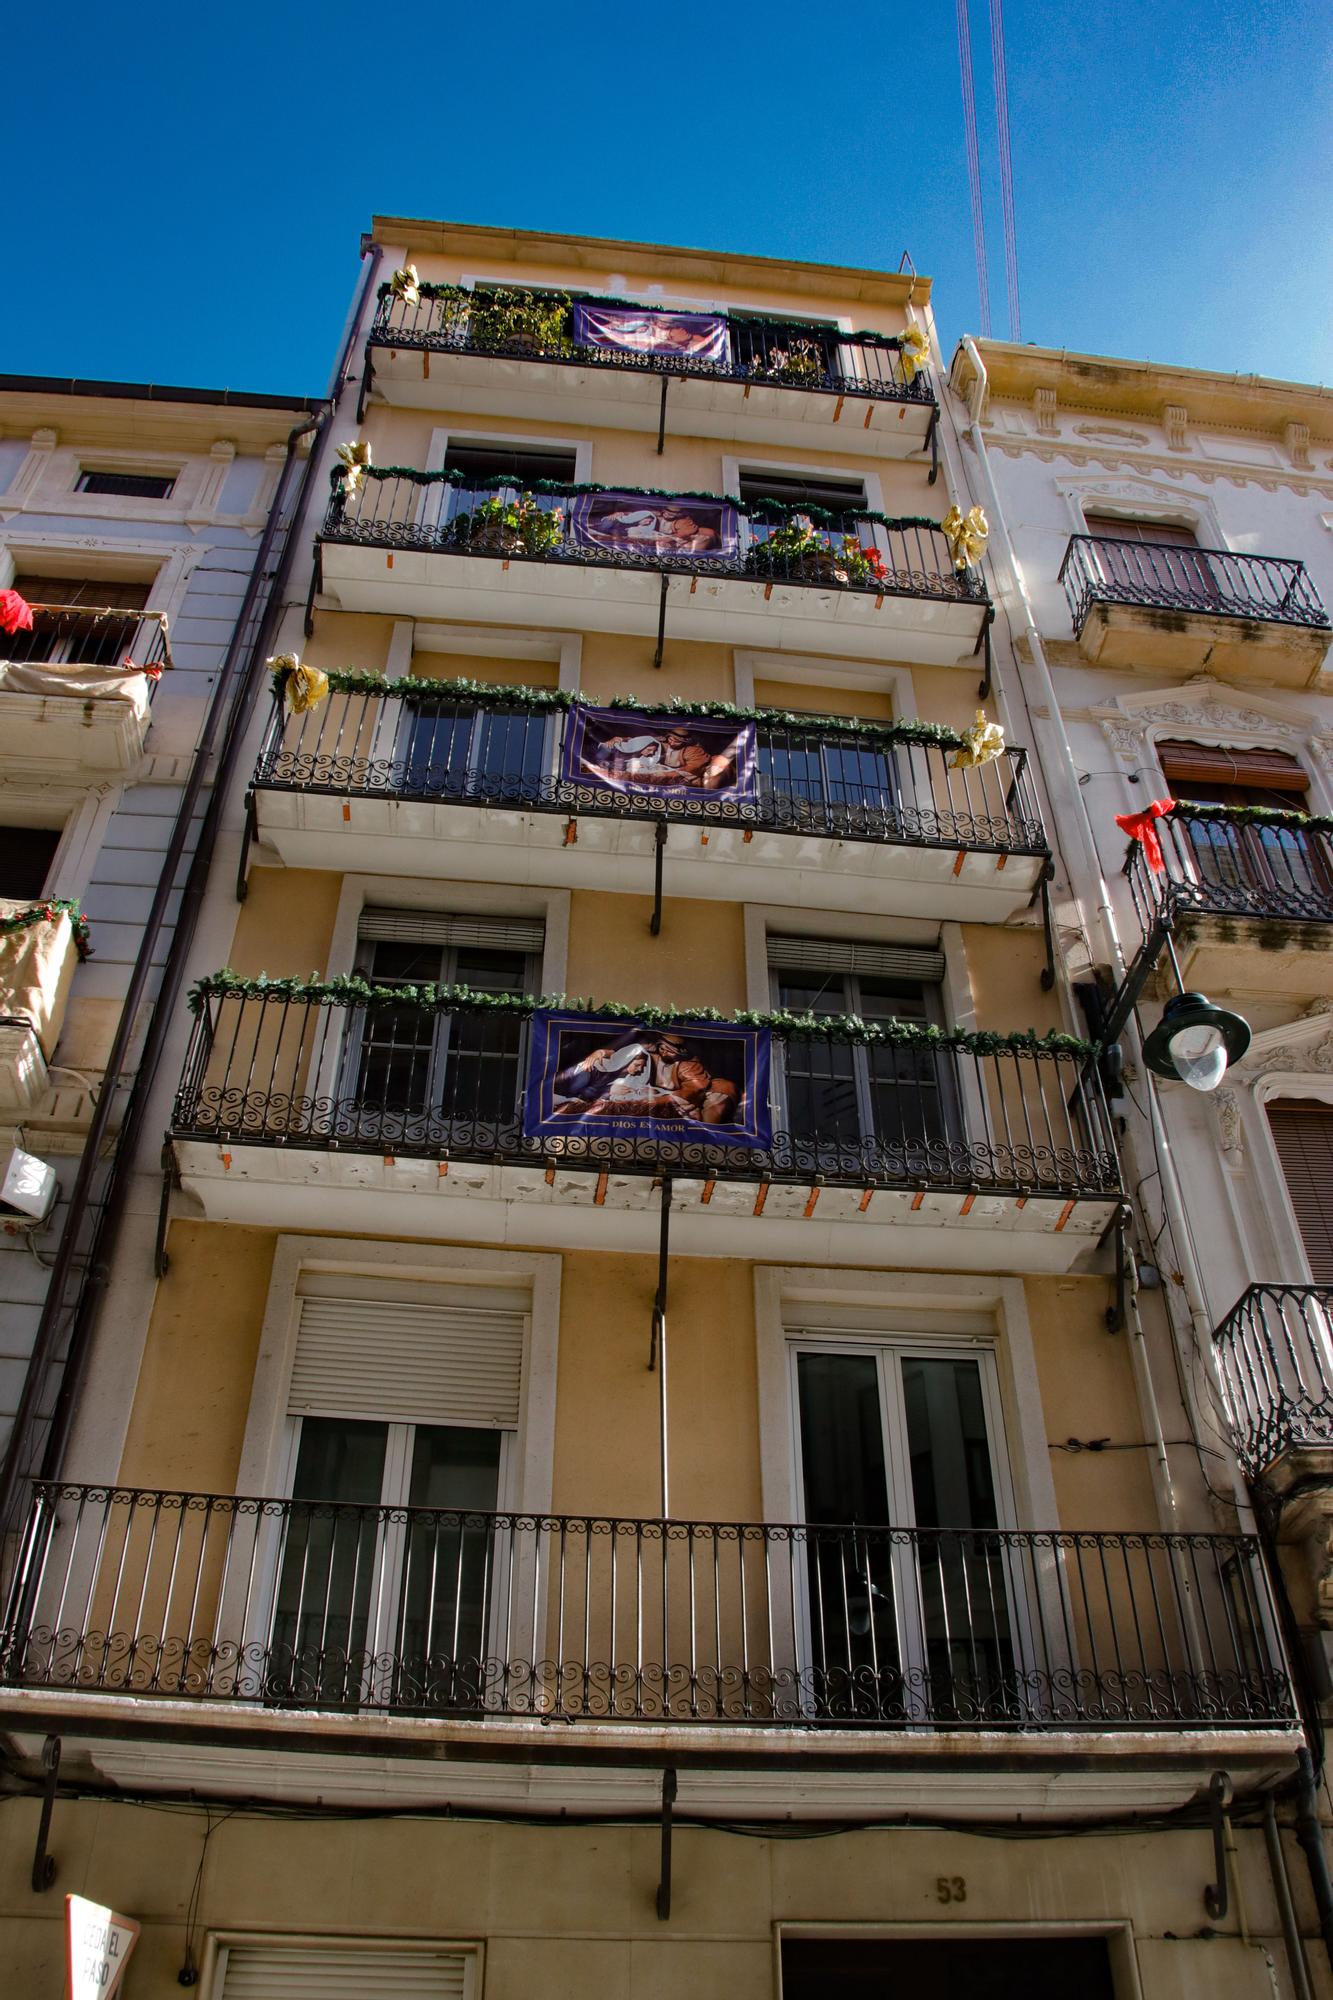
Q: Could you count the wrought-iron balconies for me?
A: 10